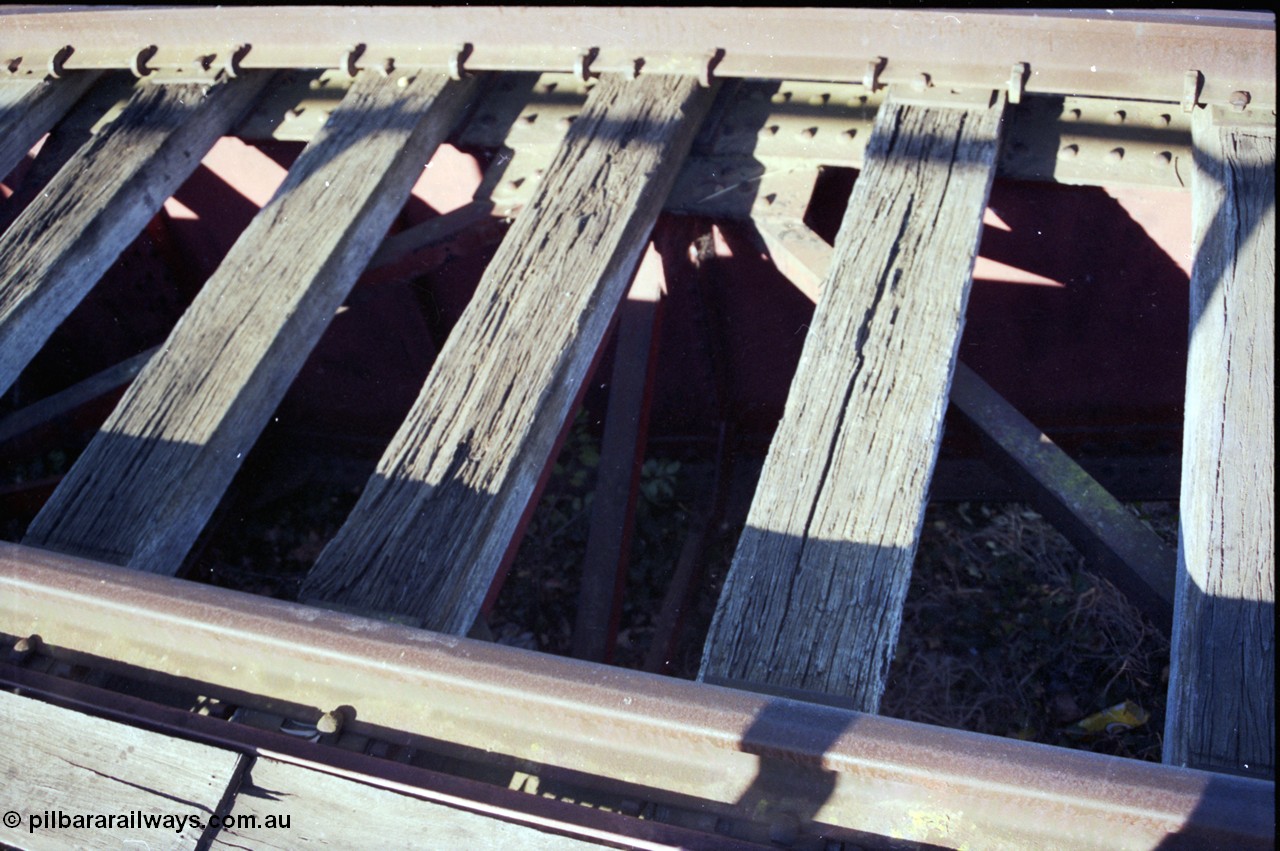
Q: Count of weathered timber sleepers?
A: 6